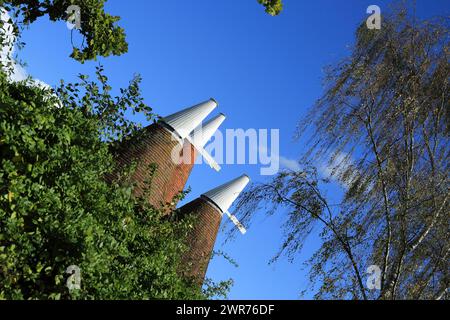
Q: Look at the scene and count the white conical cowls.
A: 3